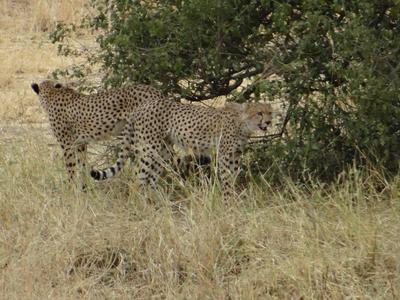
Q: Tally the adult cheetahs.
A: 2